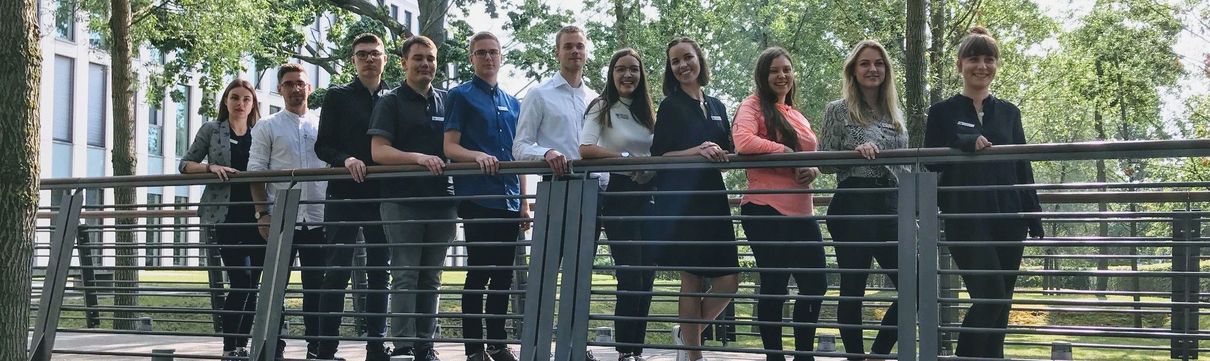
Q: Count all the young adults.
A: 11